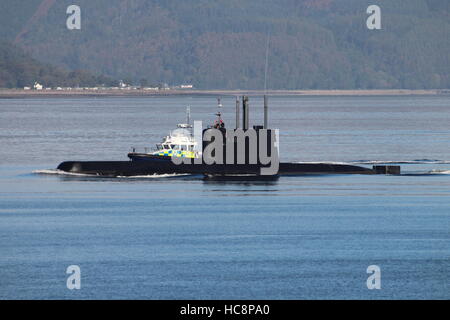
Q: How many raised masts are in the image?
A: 3